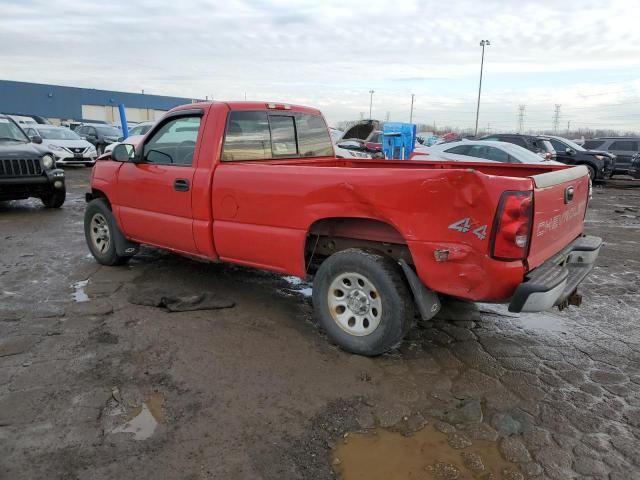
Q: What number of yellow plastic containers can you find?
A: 0